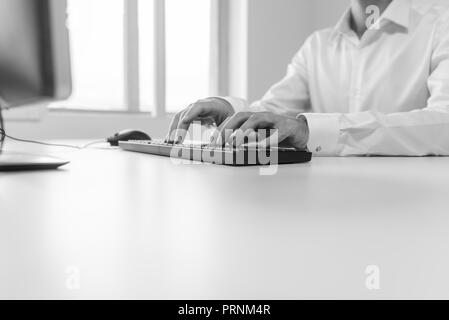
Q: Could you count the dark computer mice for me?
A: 1